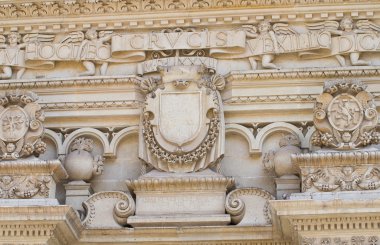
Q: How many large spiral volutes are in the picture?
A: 2